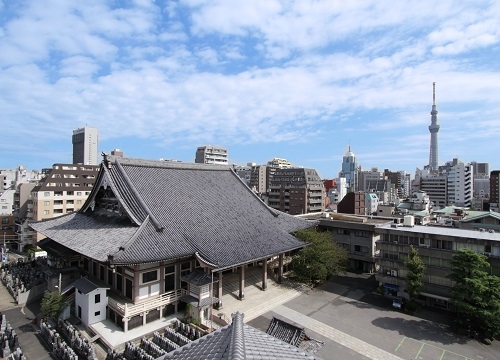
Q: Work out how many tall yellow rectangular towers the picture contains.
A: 0